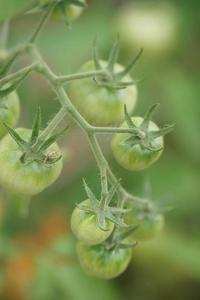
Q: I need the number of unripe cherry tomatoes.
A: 8